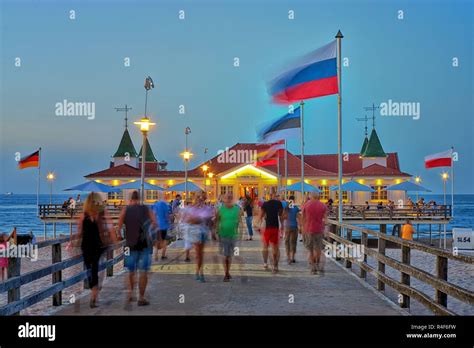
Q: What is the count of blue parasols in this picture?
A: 6